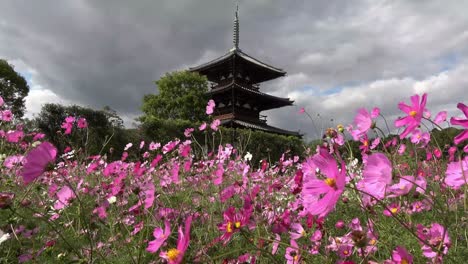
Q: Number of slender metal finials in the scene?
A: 1